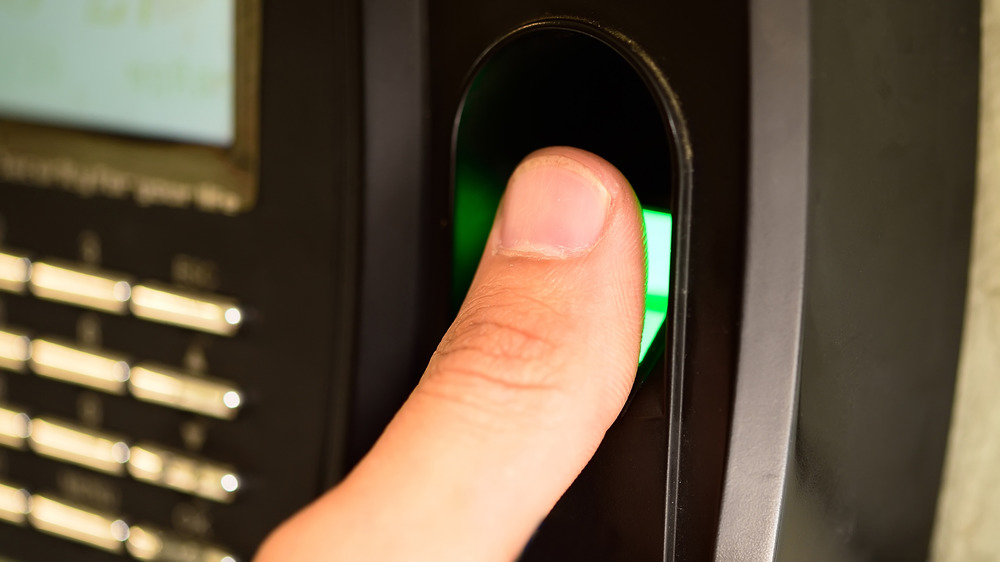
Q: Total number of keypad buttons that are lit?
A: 12